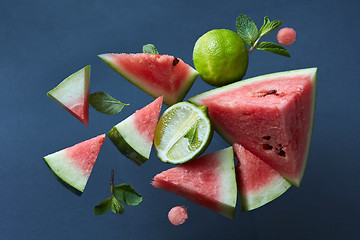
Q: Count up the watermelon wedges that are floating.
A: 7